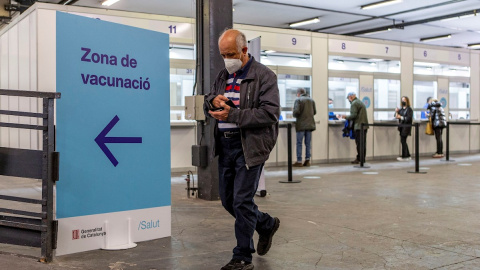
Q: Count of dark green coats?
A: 2